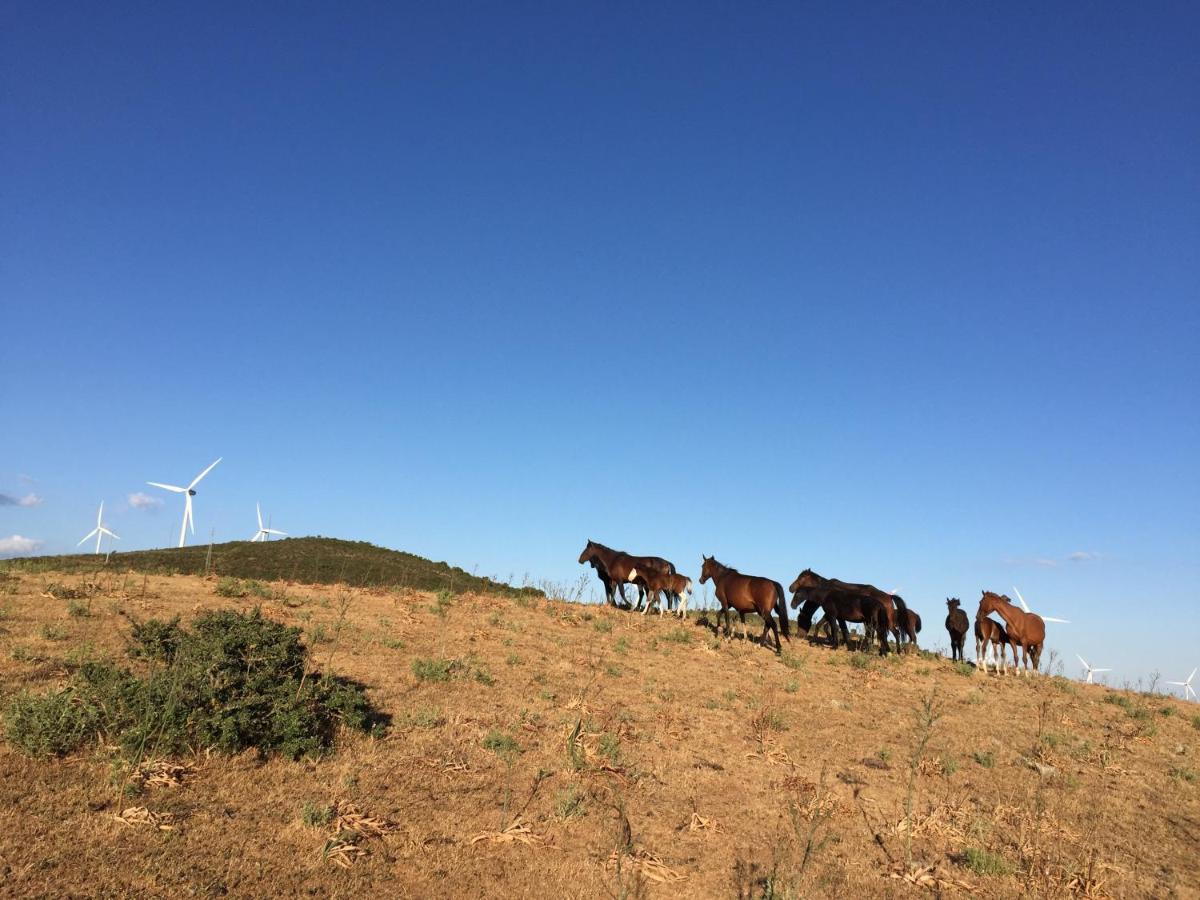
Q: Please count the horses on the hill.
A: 11